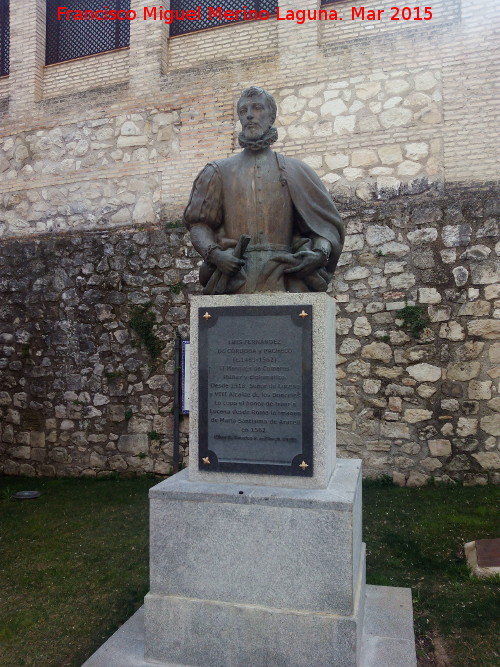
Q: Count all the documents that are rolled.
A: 1